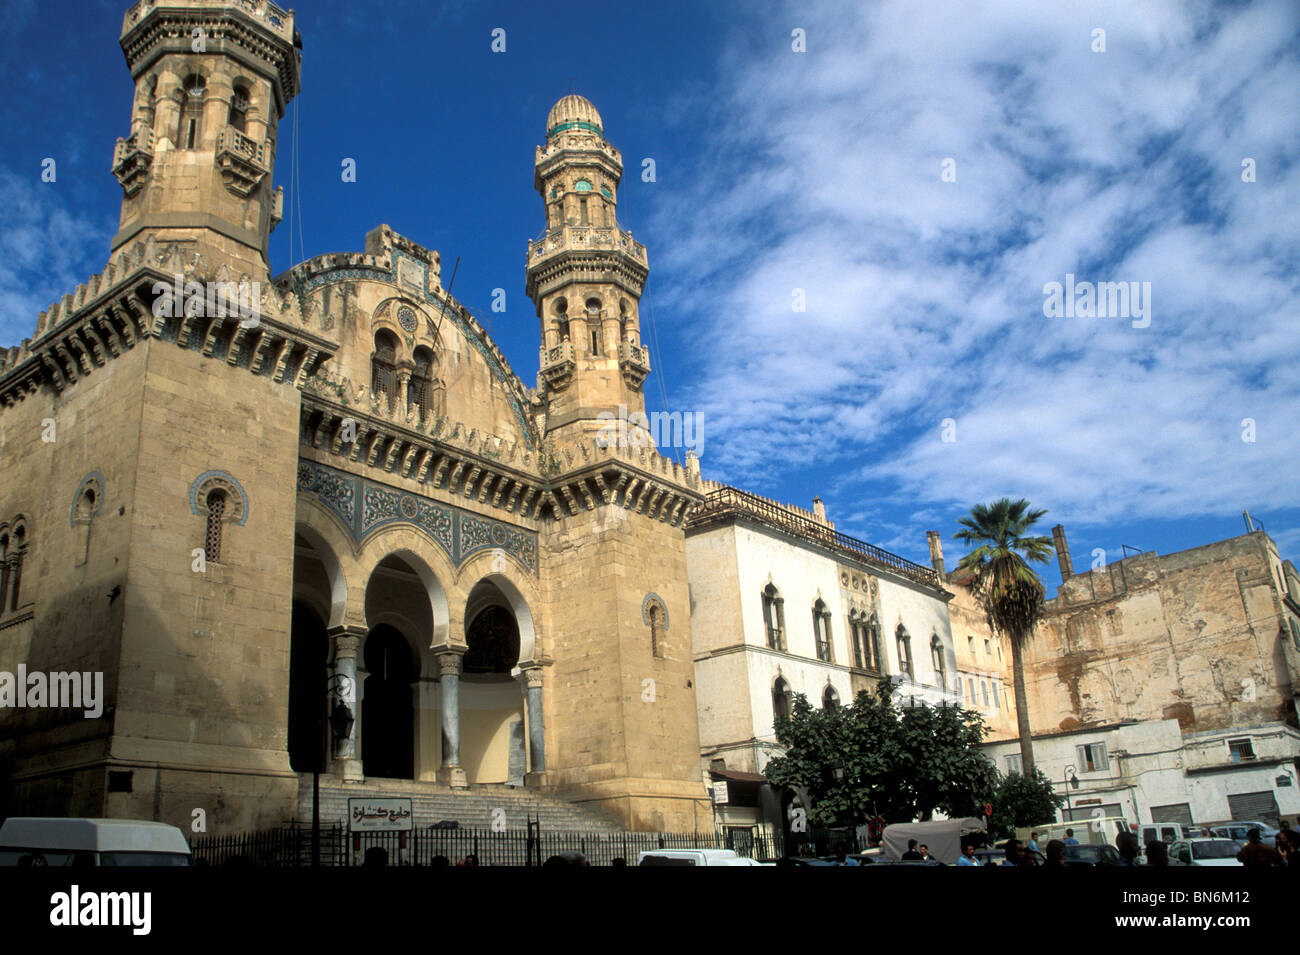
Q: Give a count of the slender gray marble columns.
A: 3